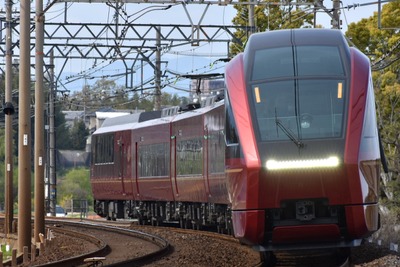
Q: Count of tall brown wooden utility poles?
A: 3